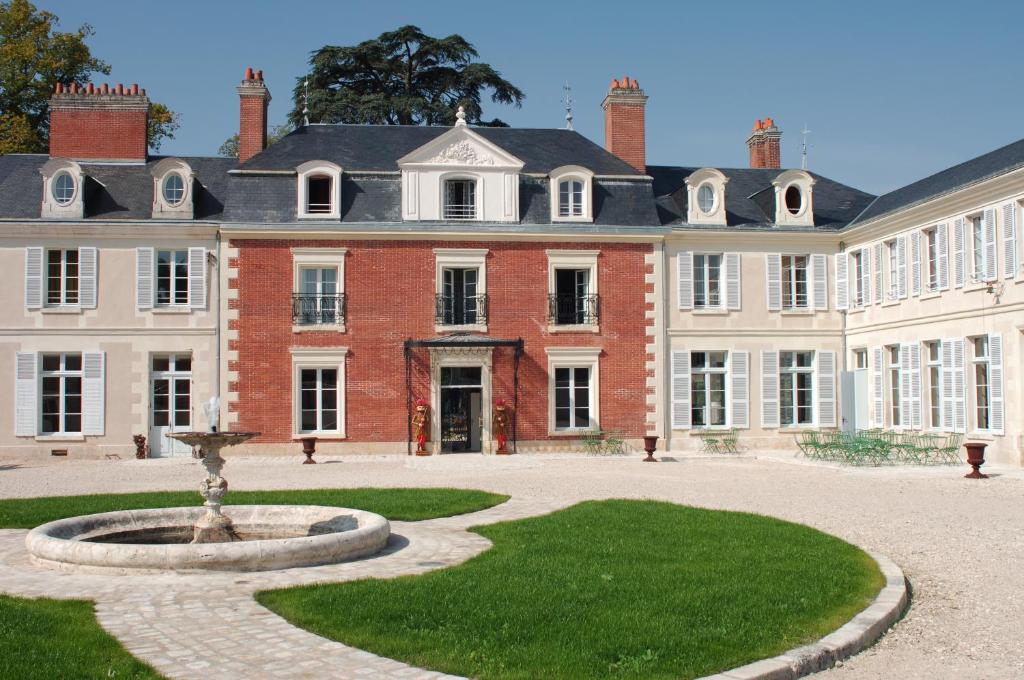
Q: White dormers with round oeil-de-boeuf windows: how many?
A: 4